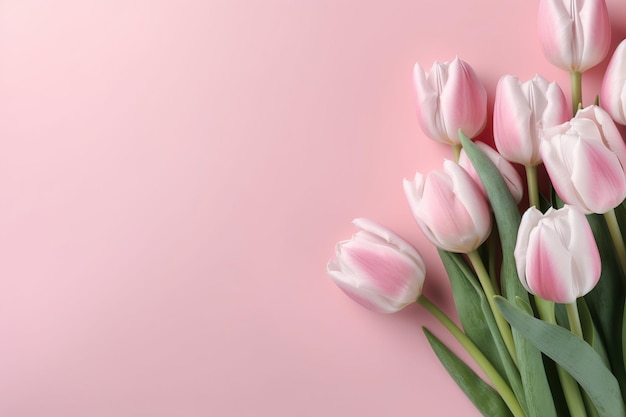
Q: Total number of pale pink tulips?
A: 9